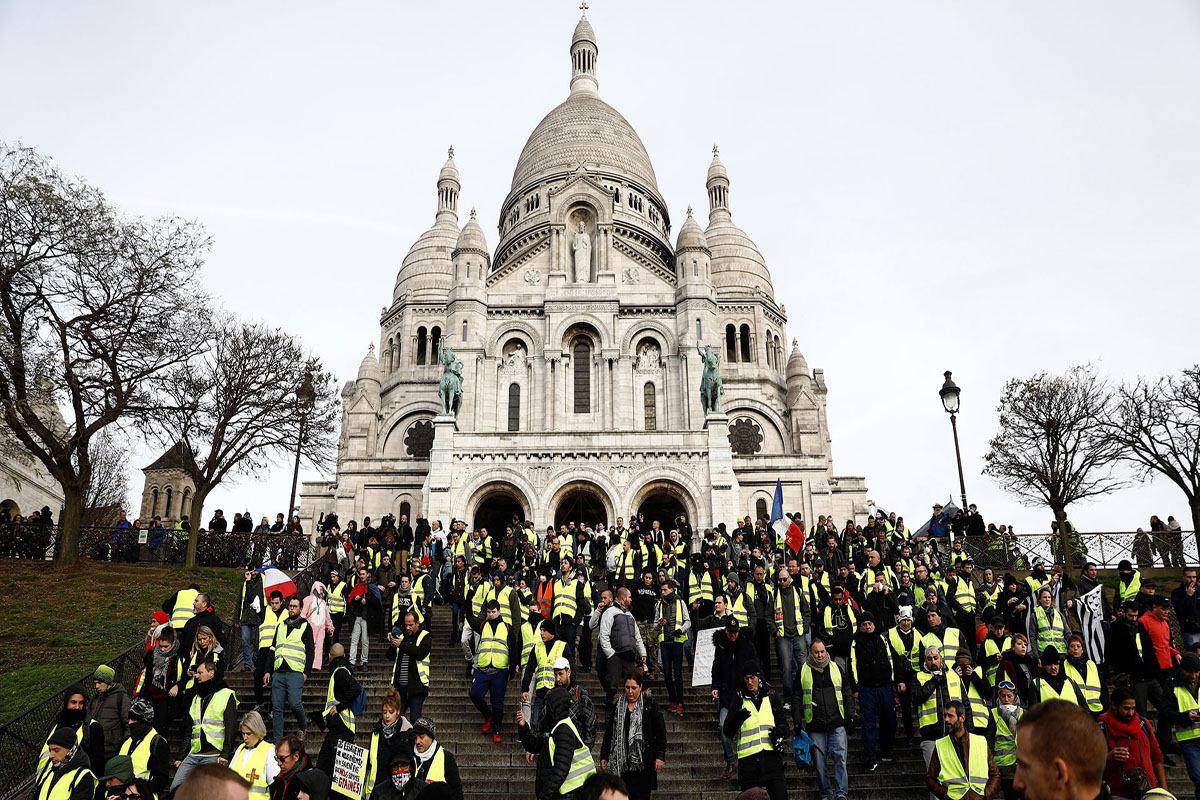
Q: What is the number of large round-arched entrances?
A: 3